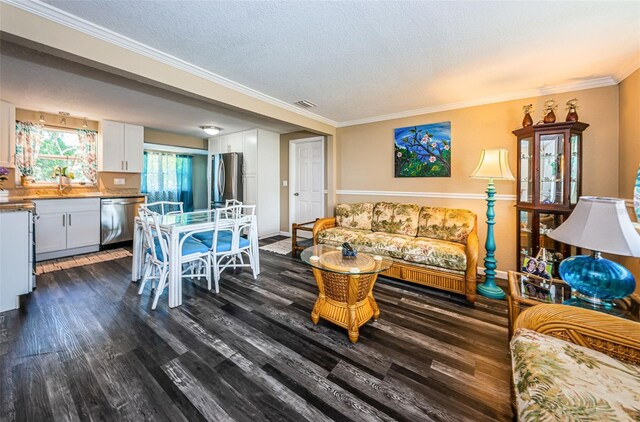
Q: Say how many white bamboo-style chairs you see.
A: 4